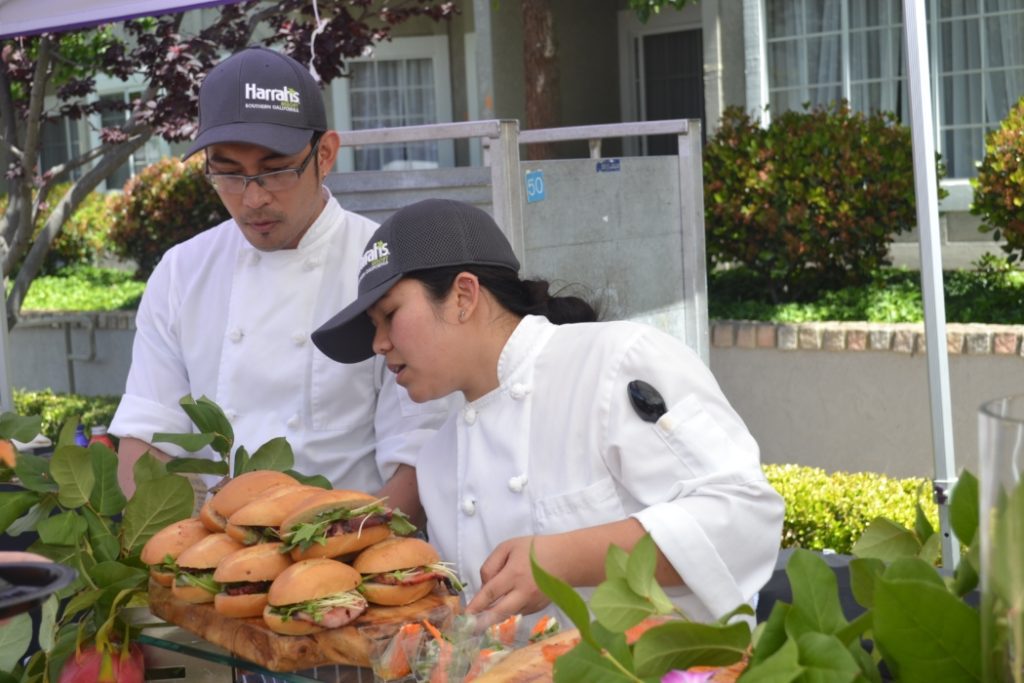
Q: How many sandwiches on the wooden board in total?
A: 8